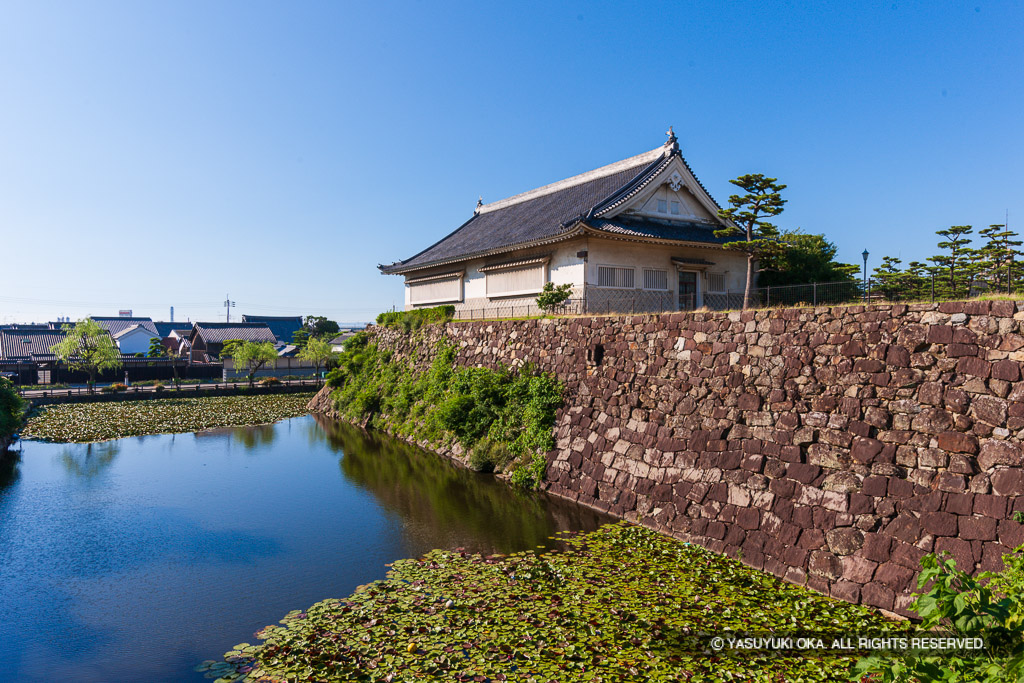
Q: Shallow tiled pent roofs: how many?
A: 3